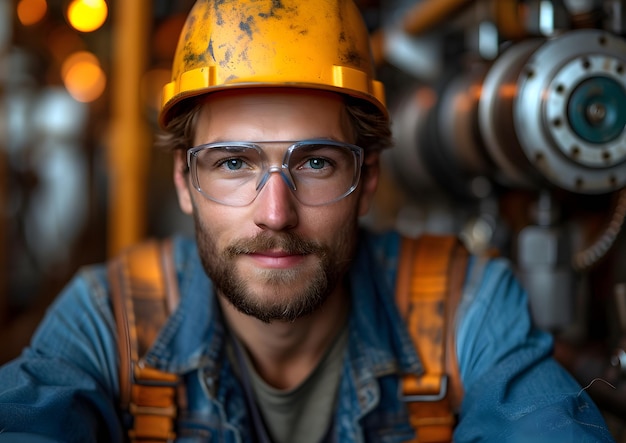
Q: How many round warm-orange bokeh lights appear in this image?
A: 3